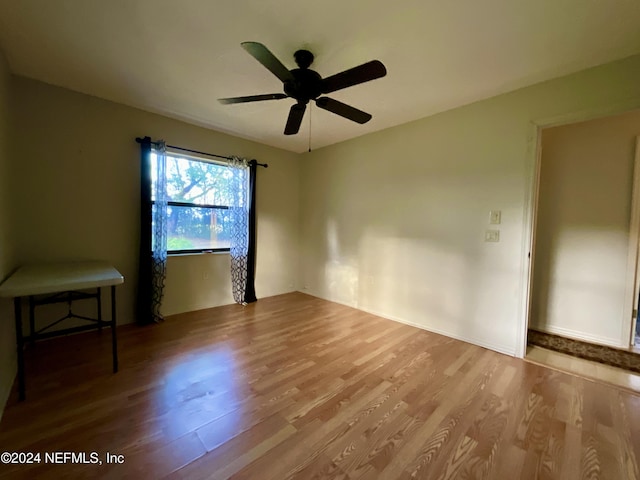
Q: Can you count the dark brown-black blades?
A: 5